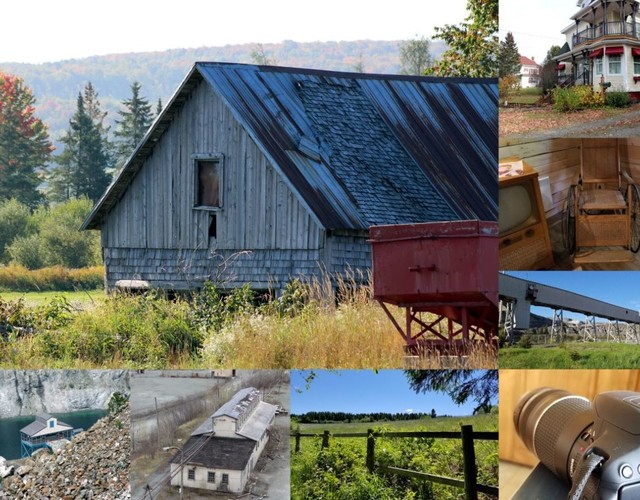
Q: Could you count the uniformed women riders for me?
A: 0